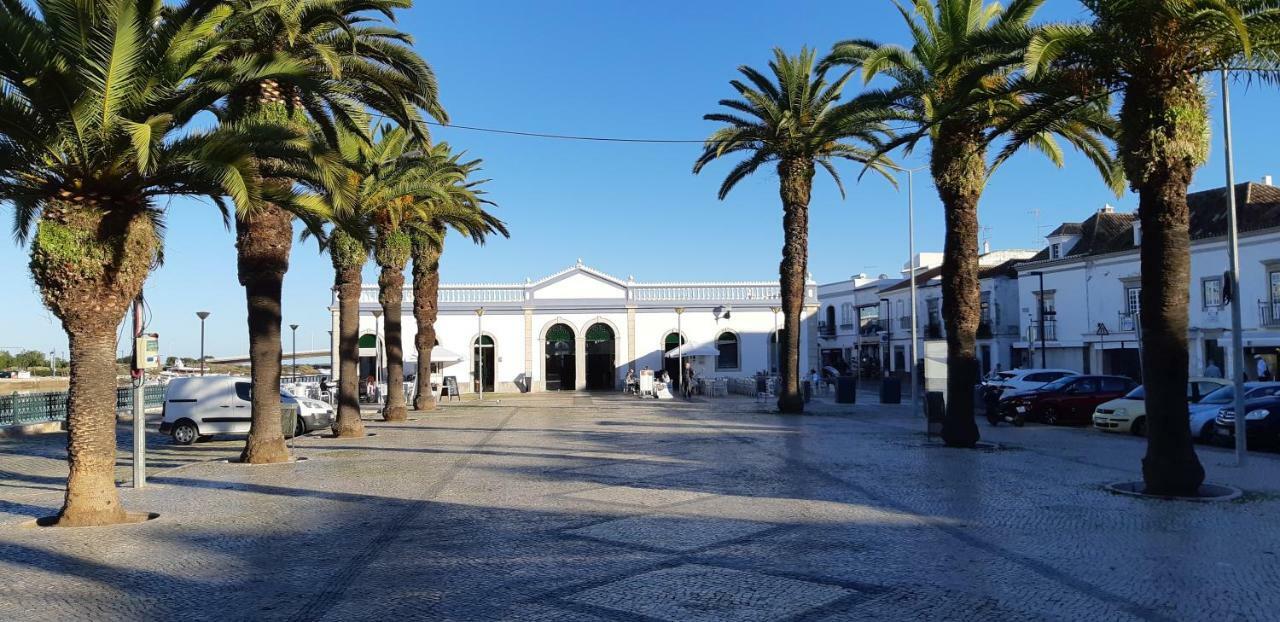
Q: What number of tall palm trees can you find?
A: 8